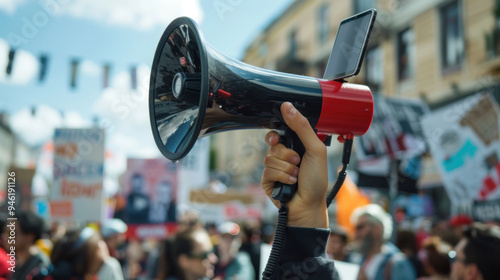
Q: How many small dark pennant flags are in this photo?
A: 5